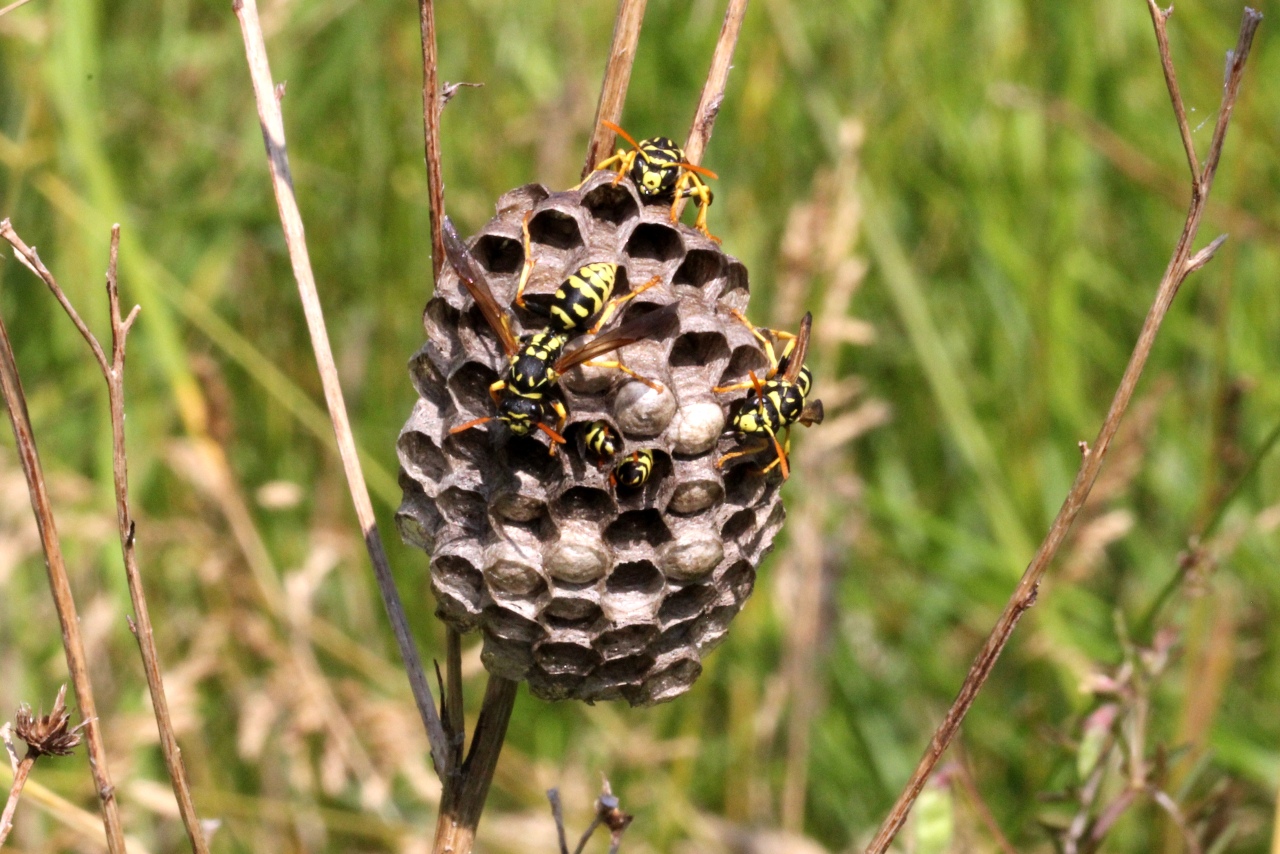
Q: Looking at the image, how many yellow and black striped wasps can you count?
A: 5